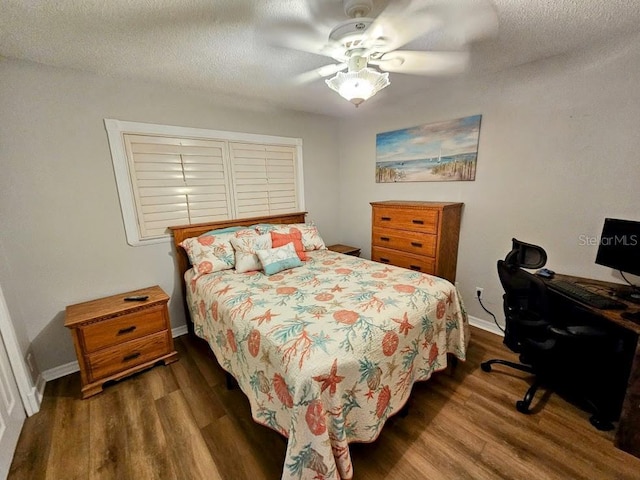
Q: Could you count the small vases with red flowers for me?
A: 0